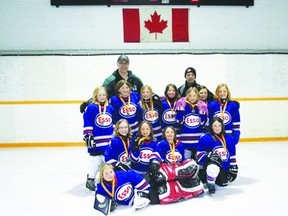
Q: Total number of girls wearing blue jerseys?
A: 12